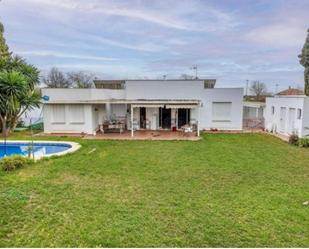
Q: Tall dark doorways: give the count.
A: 3